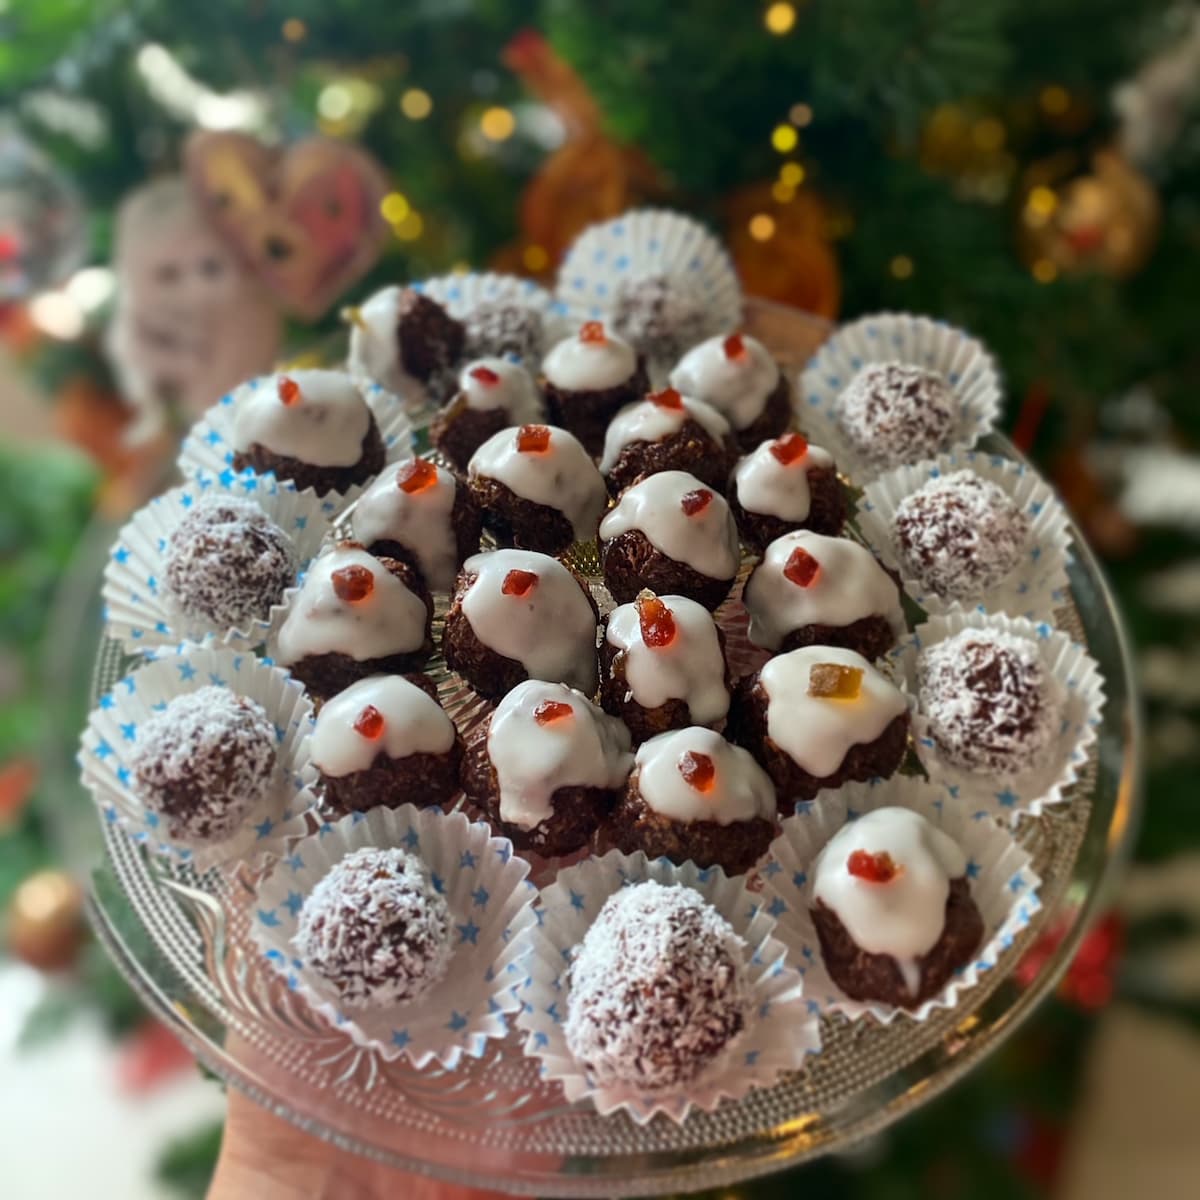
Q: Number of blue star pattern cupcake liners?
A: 11